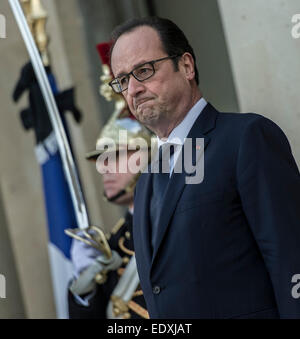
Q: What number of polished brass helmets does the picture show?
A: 1